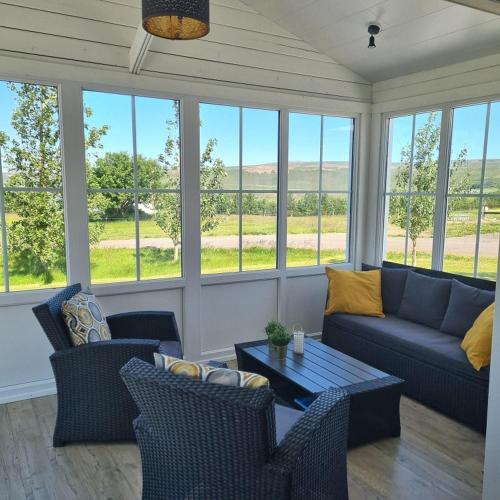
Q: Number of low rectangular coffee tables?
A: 1